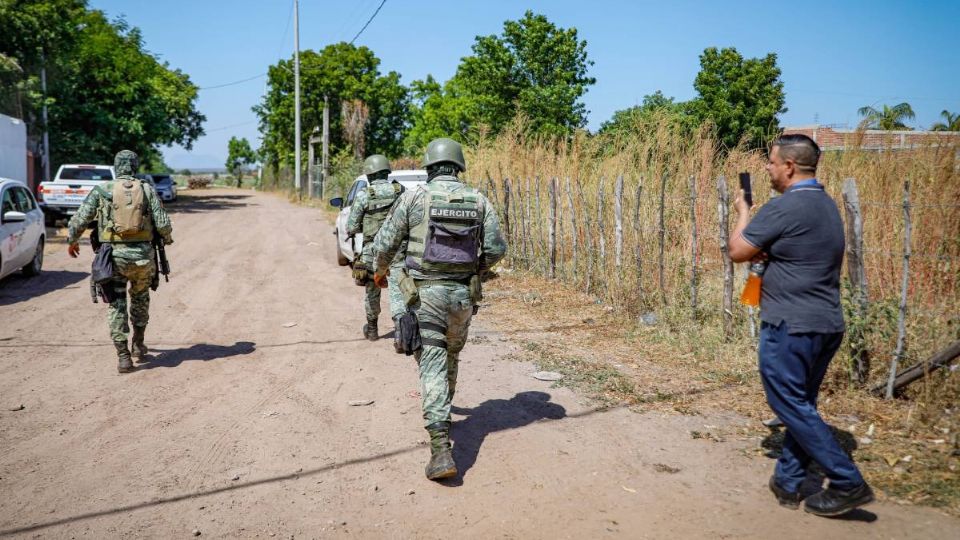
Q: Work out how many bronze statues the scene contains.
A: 0